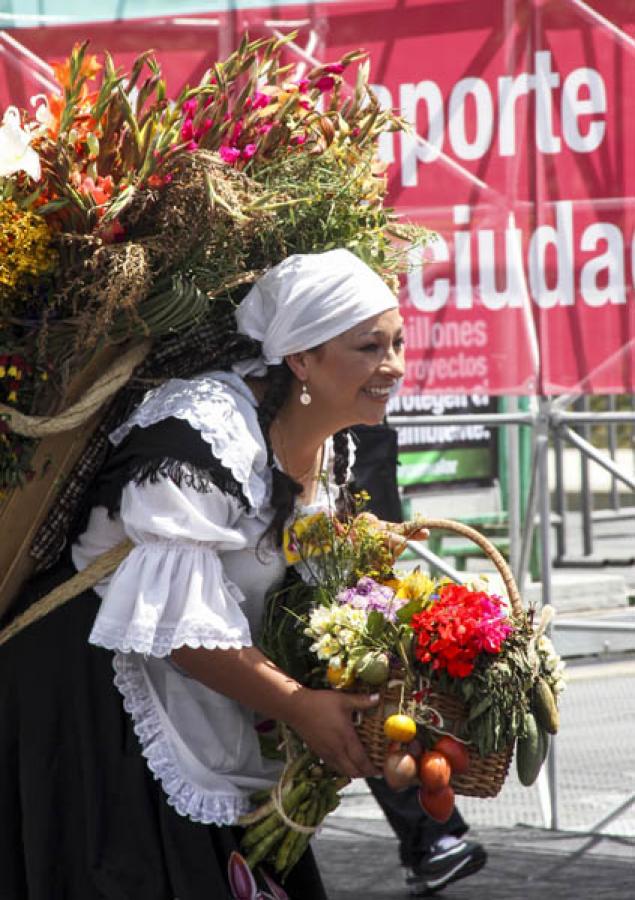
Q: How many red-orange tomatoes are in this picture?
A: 3